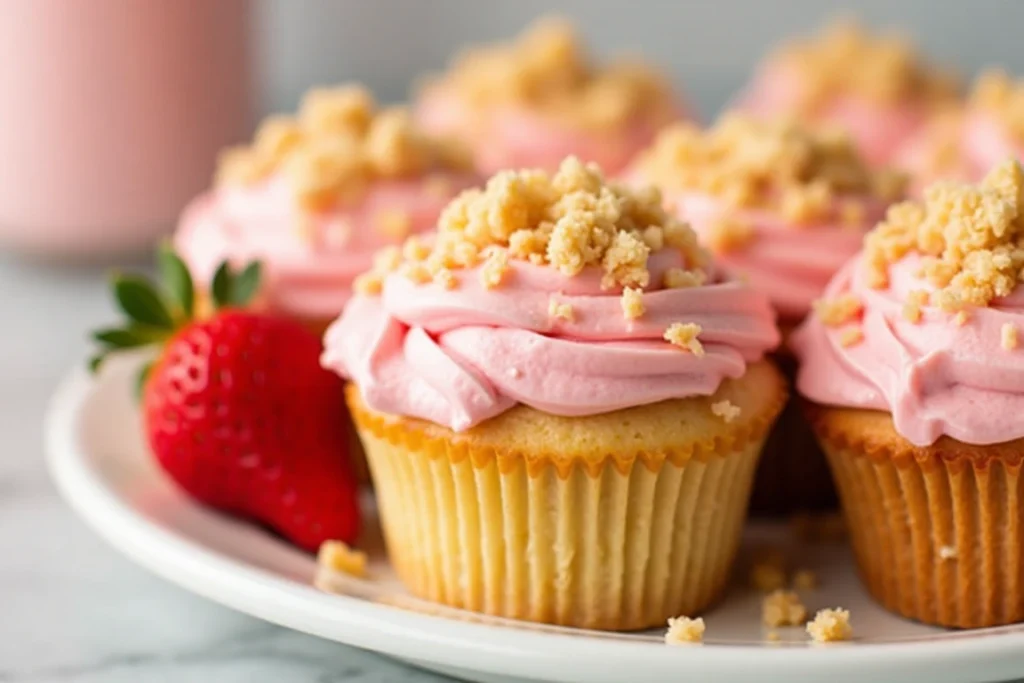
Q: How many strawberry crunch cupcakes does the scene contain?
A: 7